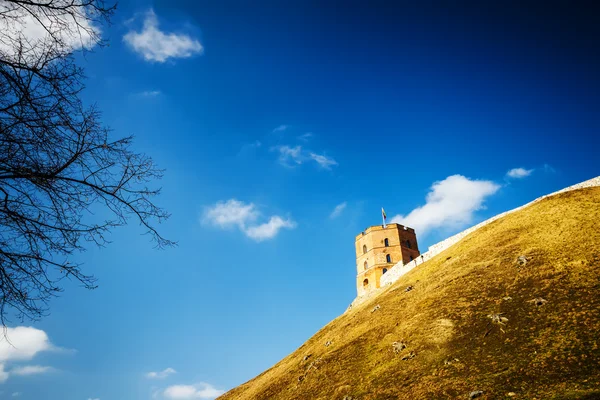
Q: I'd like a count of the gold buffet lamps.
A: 0